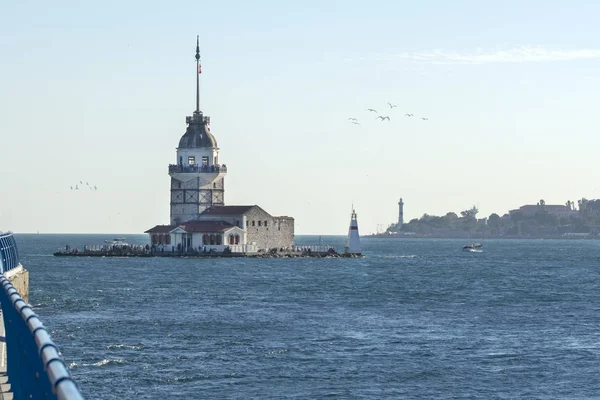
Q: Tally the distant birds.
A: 13